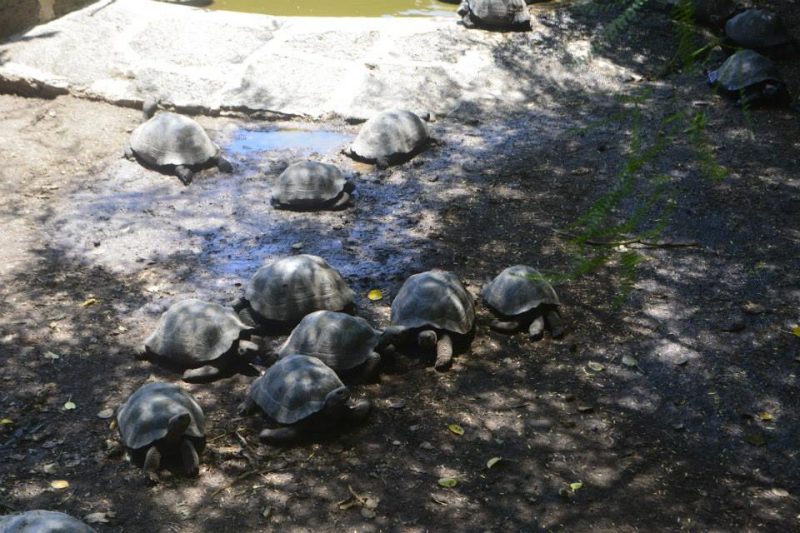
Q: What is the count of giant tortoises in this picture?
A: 14